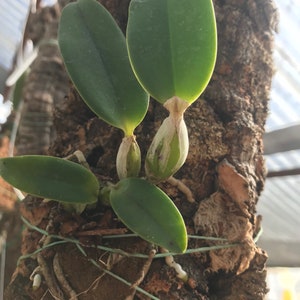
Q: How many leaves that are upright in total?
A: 2